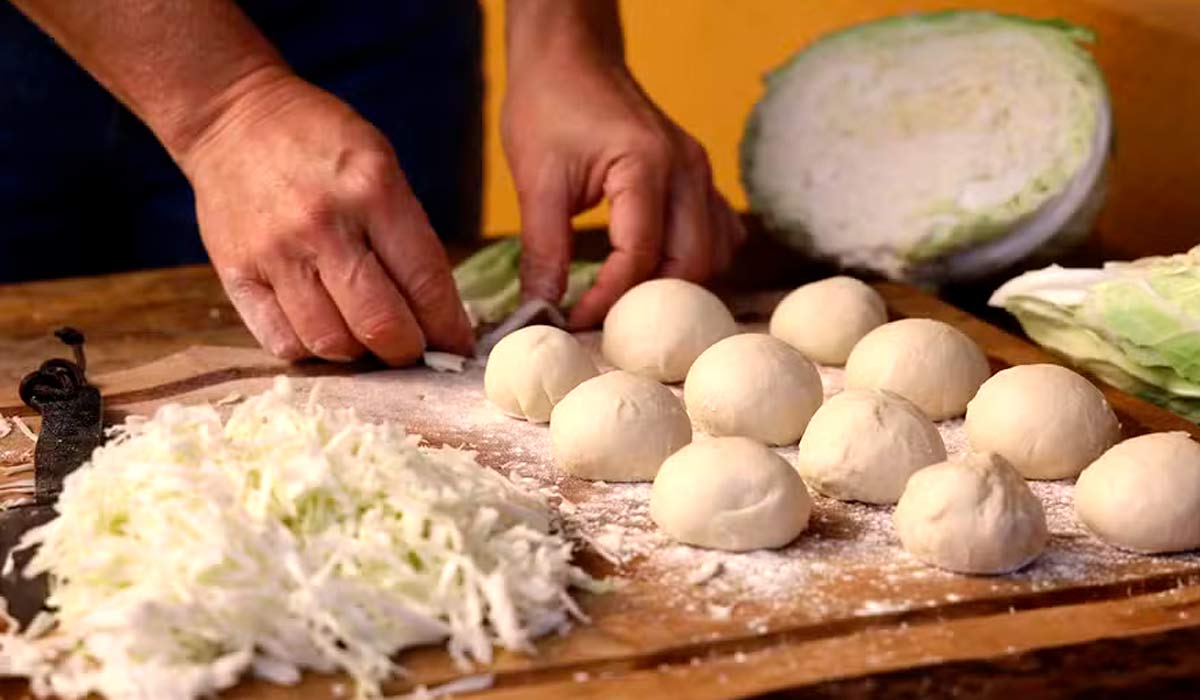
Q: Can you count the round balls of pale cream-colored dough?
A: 11